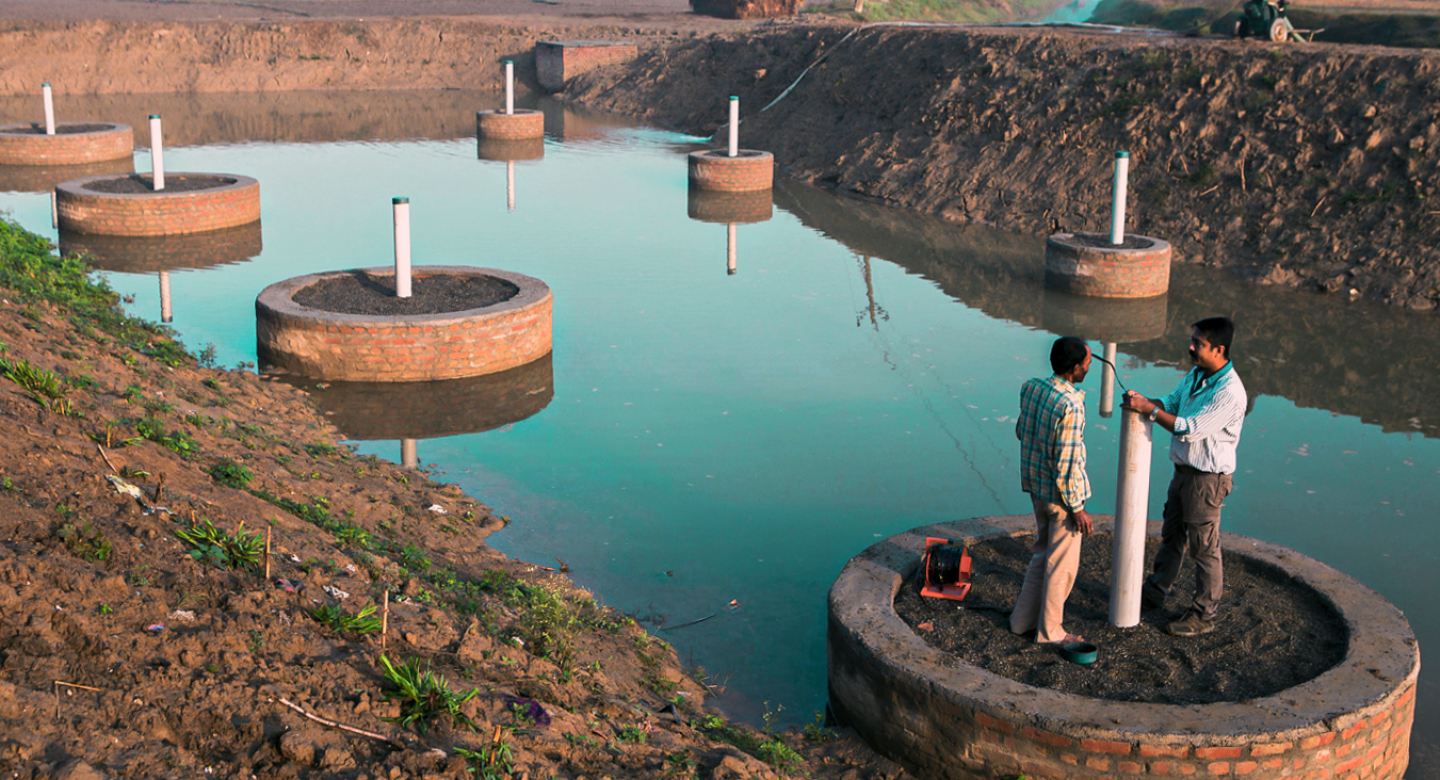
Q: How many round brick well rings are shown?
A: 7